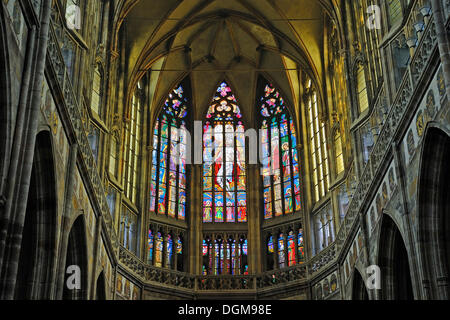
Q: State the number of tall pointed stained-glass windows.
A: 3